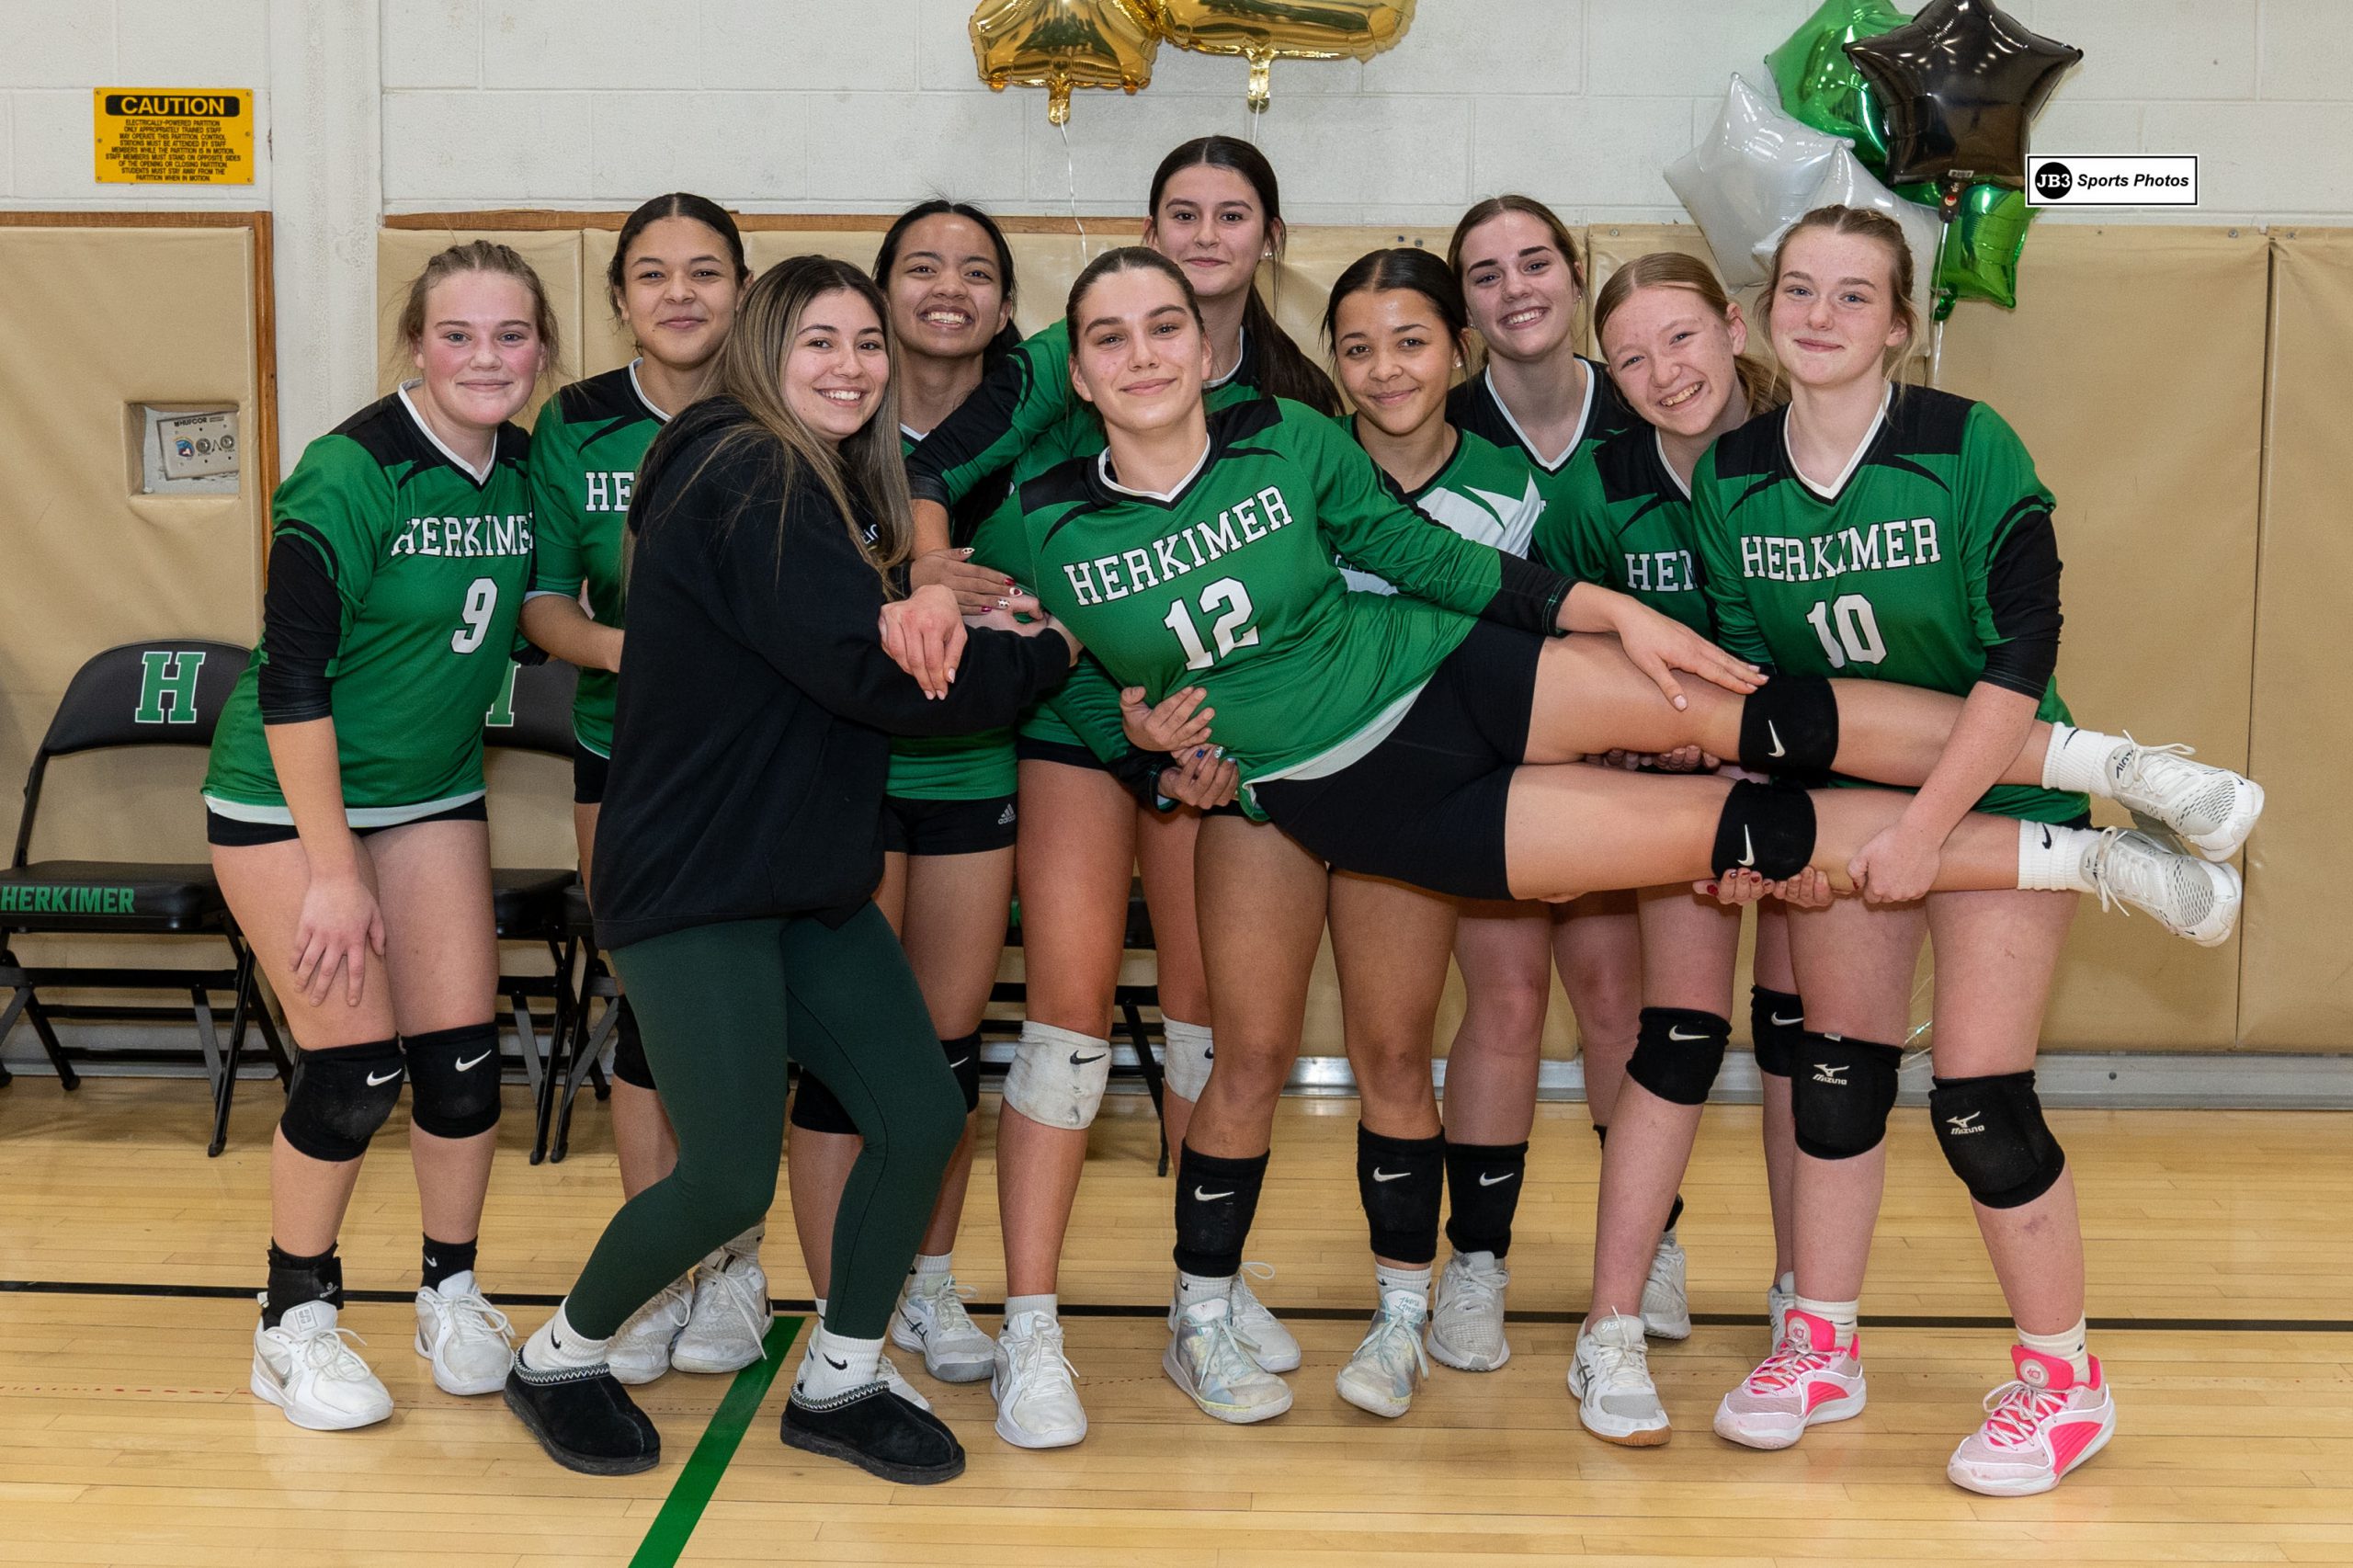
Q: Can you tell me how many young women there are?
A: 10